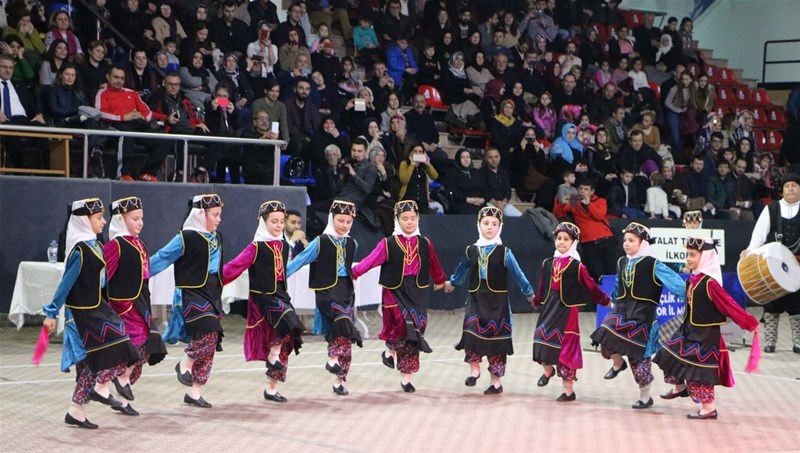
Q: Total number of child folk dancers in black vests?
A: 10